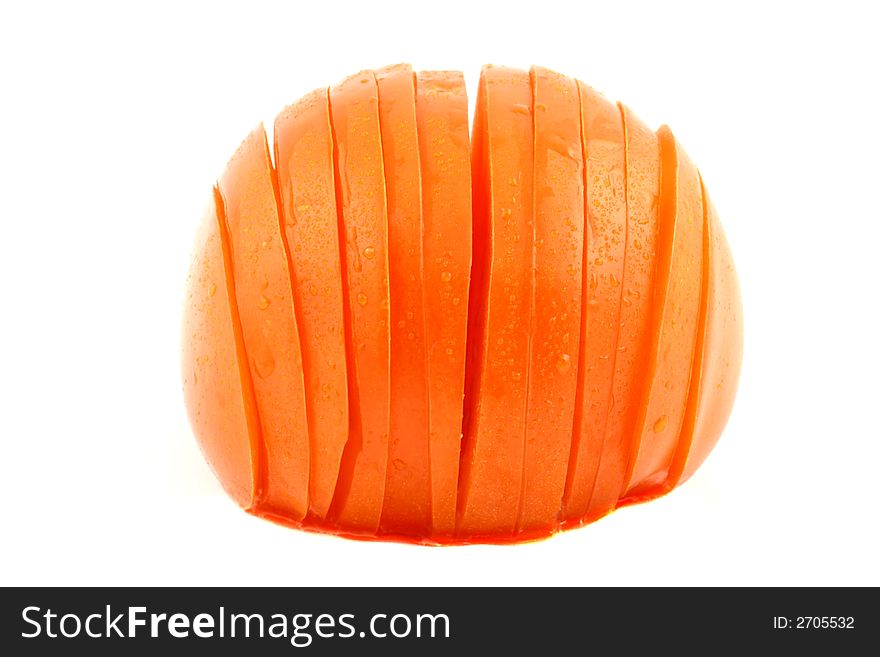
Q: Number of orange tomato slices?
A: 12